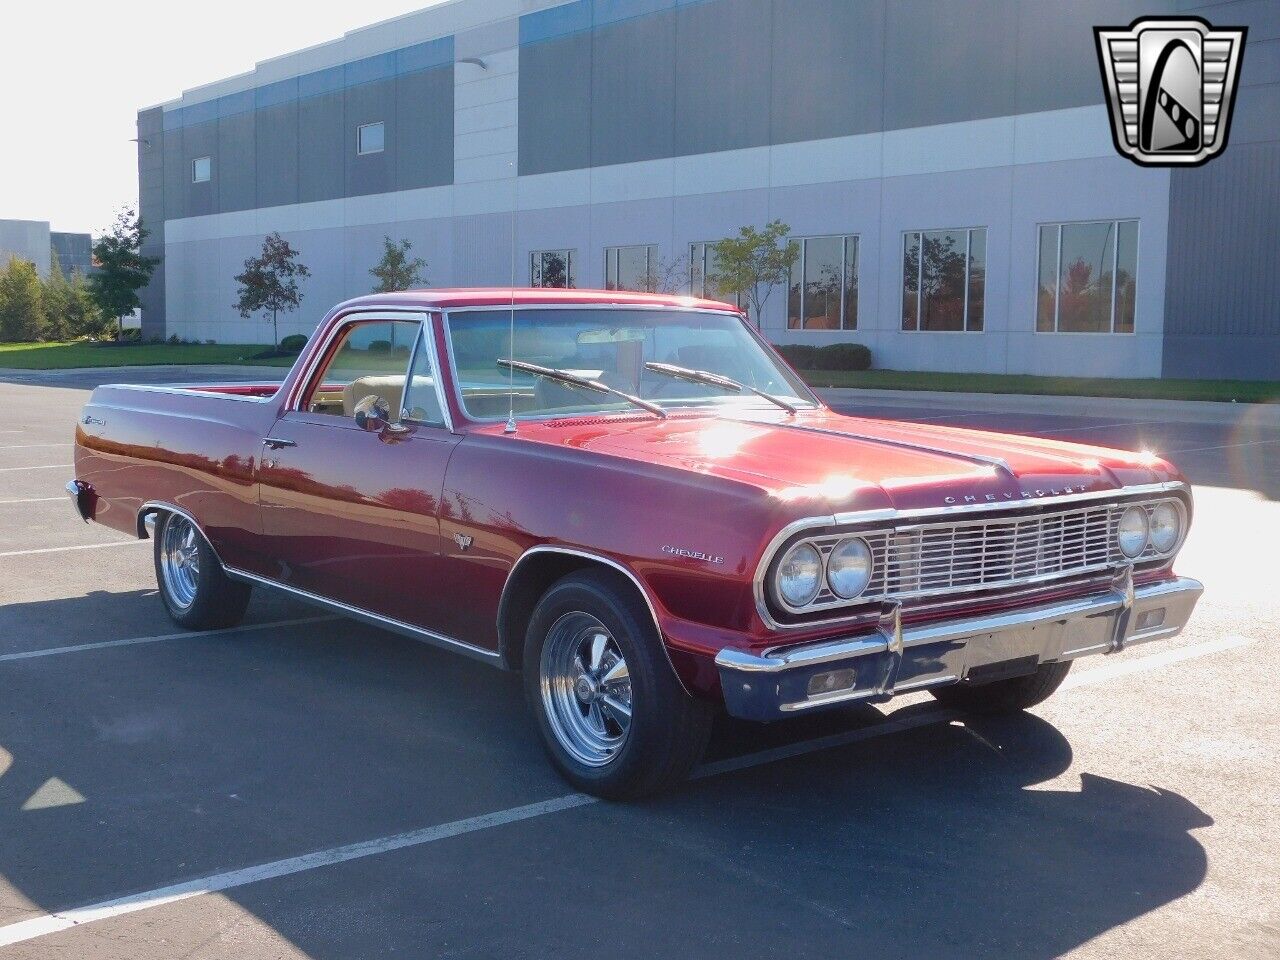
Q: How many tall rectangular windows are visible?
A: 6